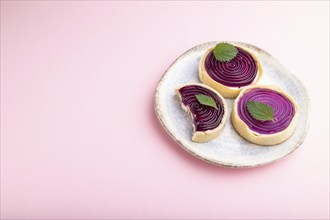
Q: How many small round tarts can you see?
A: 3